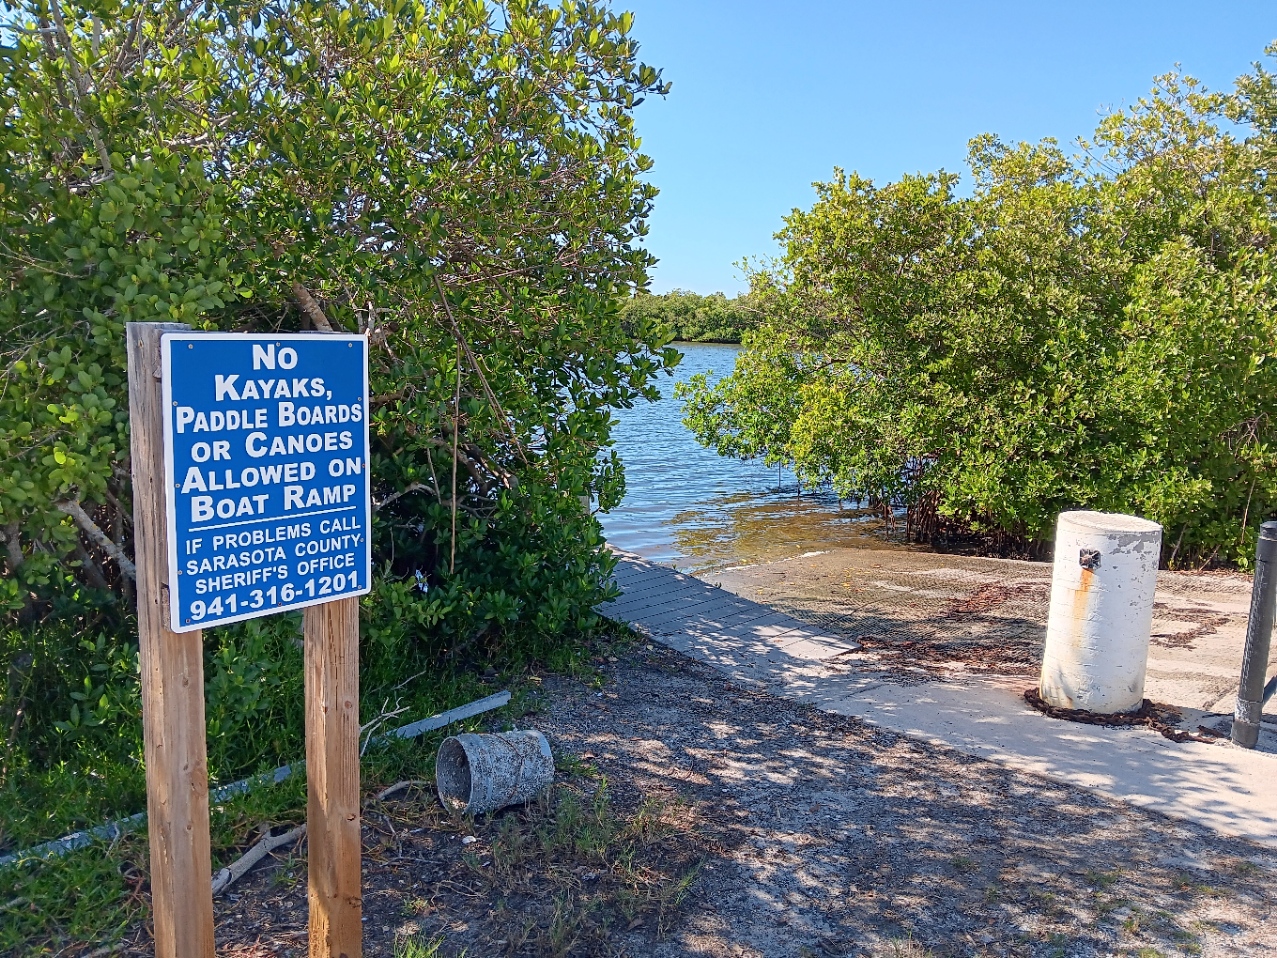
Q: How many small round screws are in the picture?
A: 12